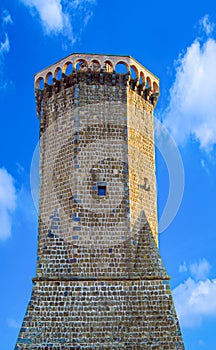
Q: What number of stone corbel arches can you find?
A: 12